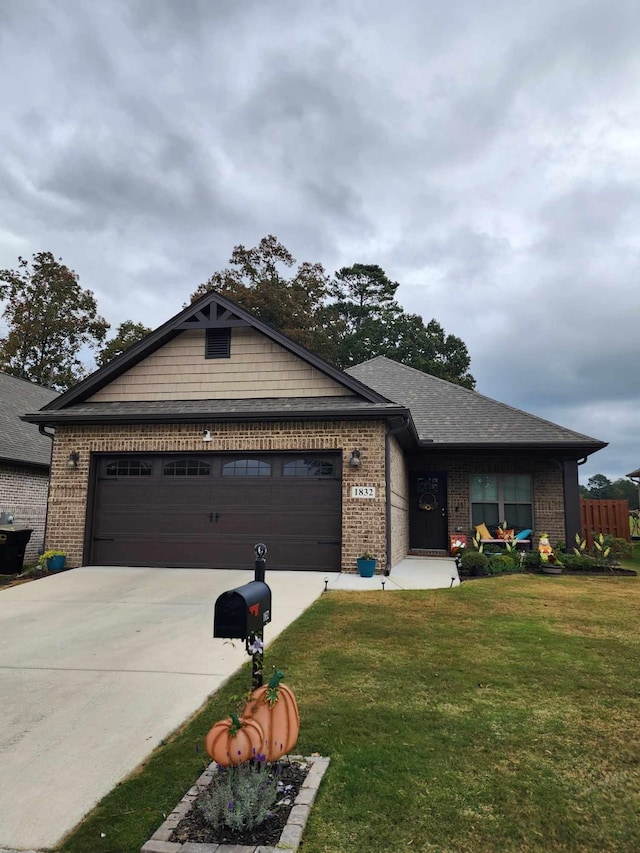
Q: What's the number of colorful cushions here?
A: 3